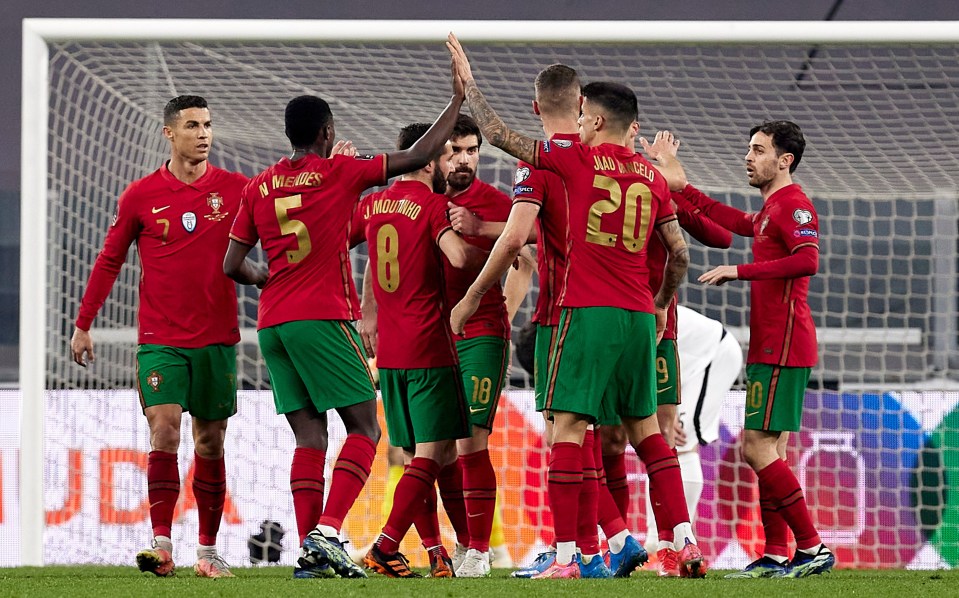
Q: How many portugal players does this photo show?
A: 8